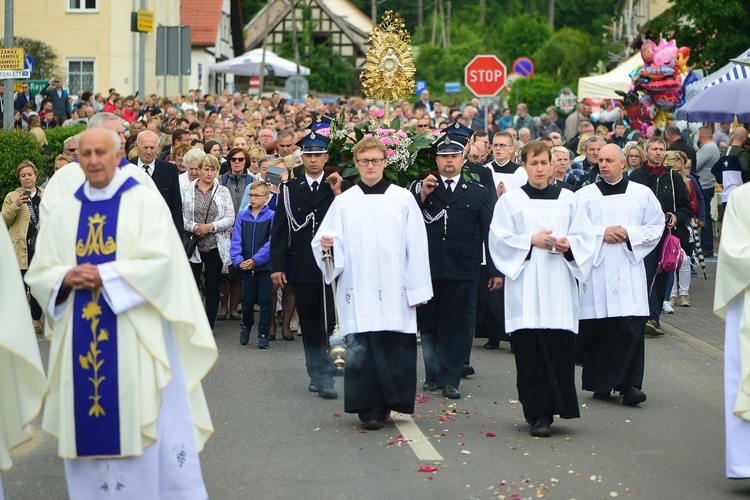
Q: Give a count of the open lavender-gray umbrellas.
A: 1